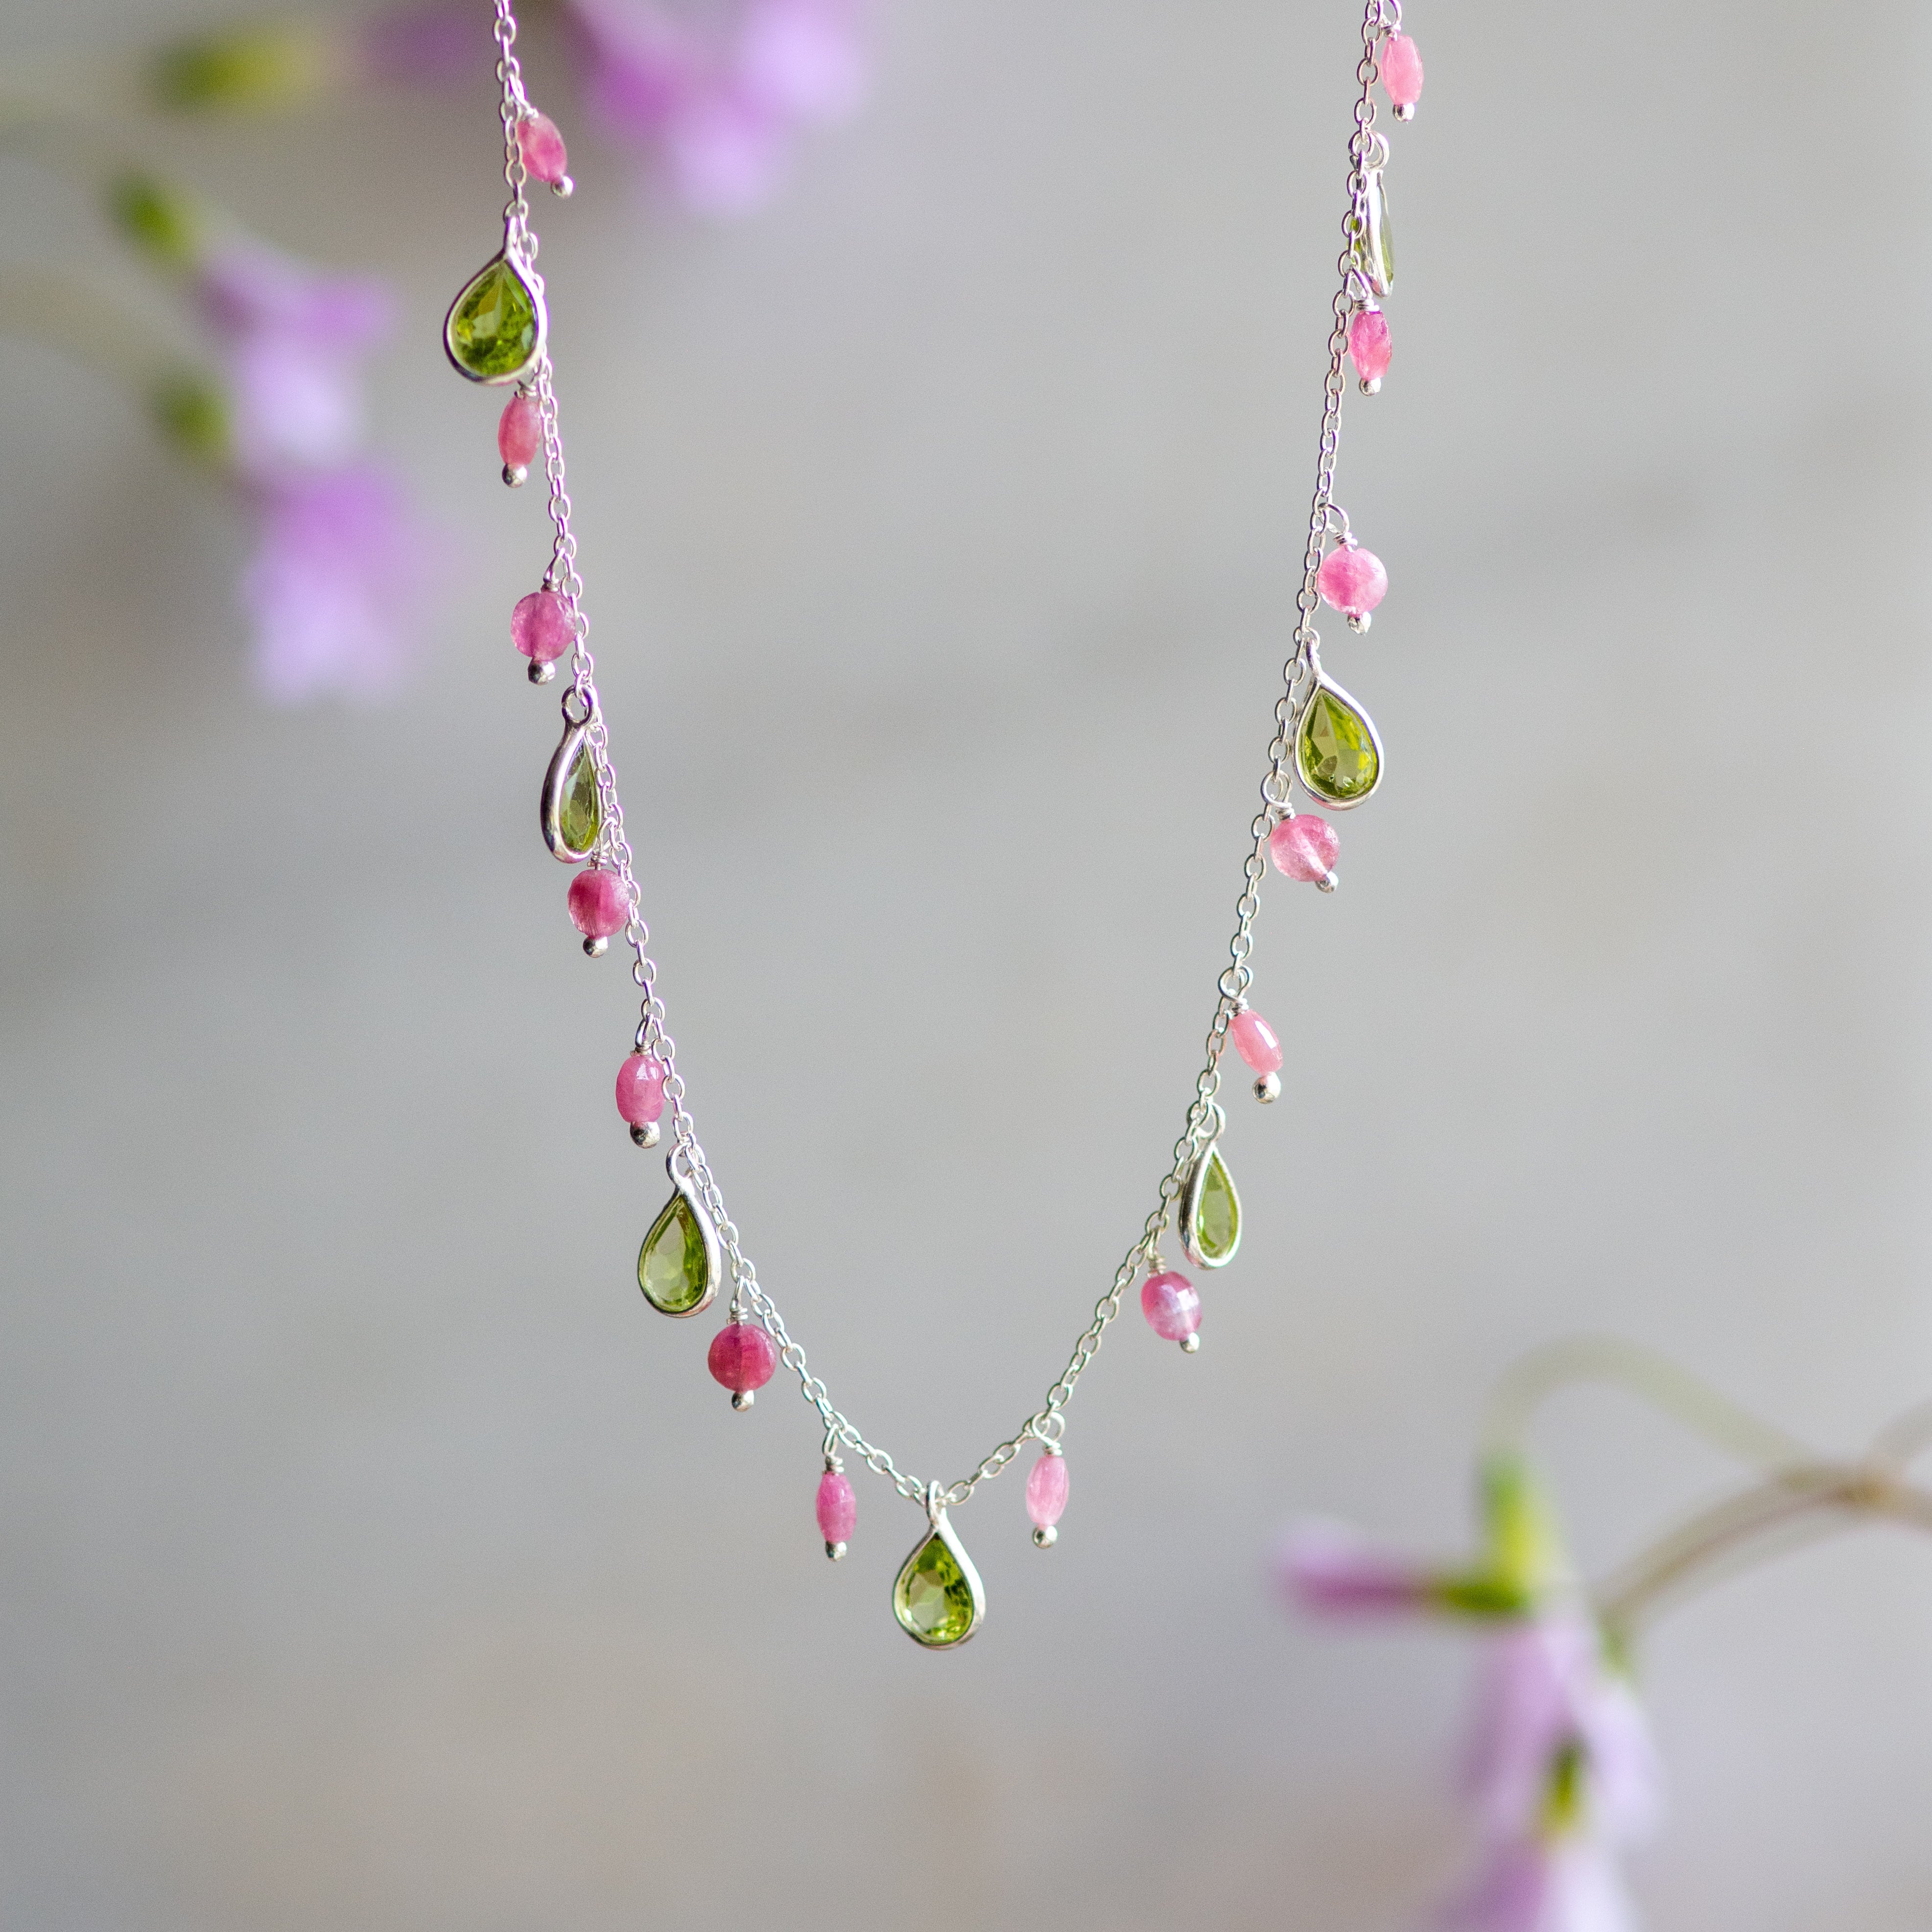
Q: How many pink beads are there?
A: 14